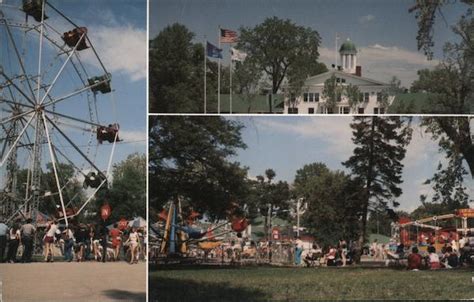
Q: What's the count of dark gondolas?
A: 3